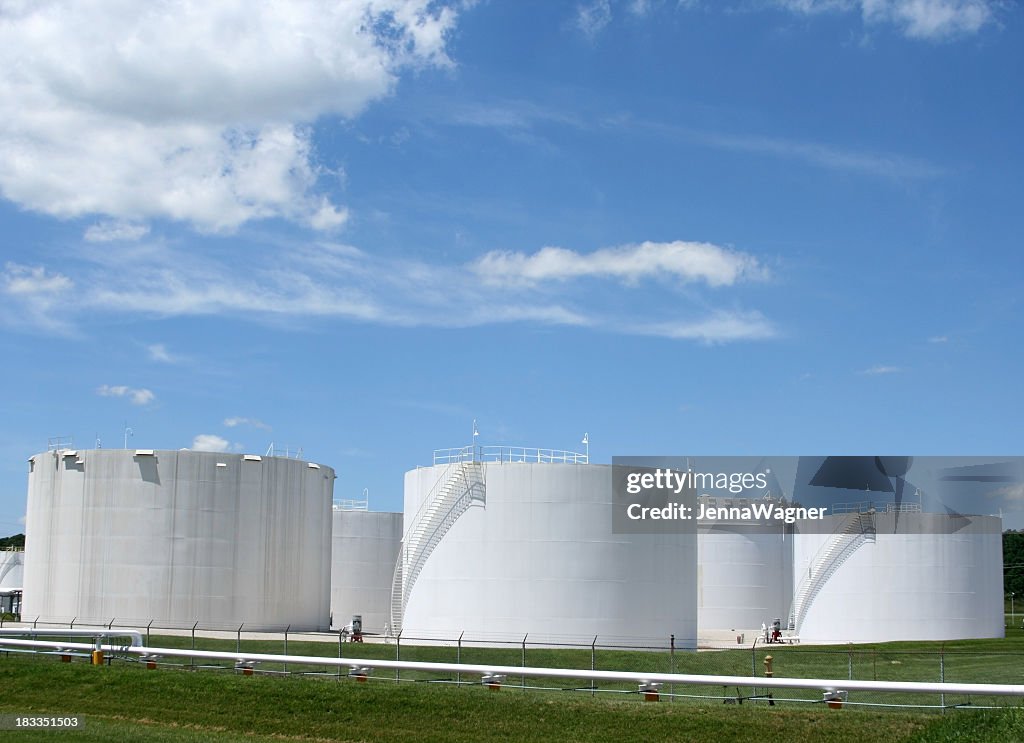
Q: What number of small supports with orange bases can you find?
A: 7